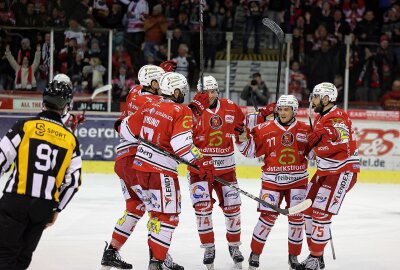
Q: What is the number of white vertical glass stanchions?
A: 6